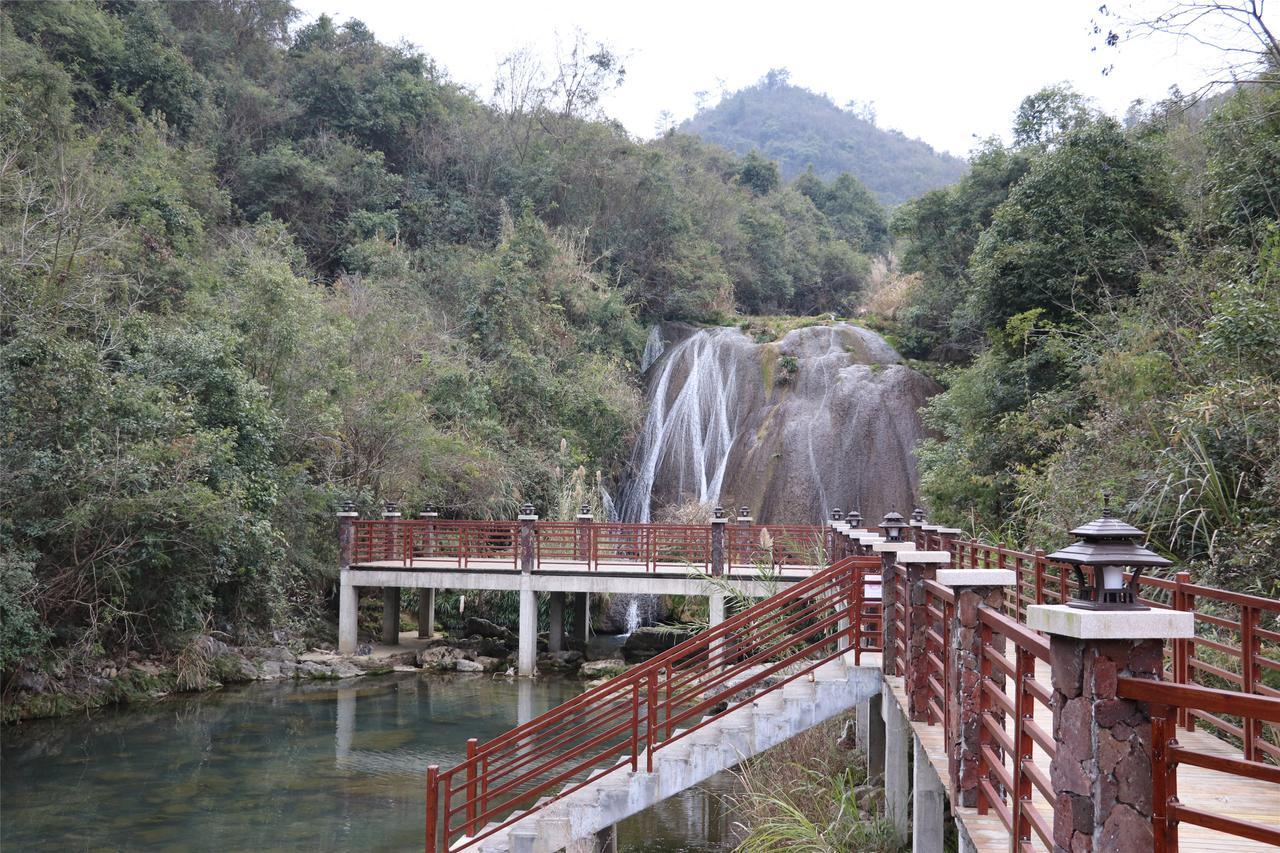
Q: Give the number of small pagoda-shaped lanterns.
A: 12